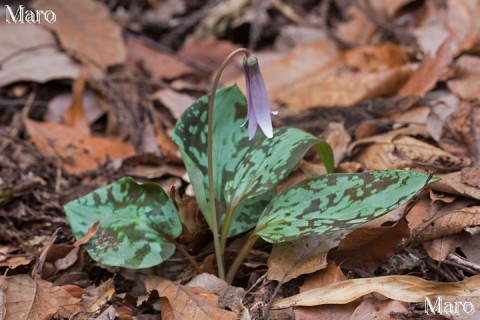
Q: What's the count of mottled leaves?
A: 4